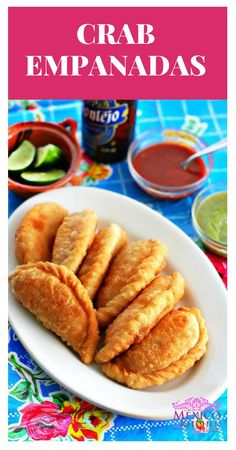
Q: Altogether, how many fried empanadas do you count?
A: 7